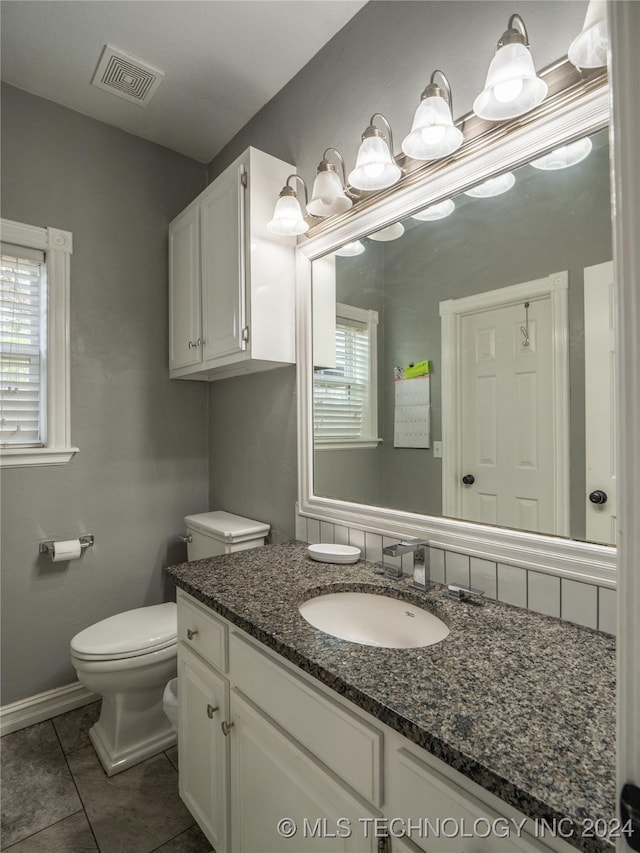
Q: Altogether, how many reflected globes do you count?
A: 5